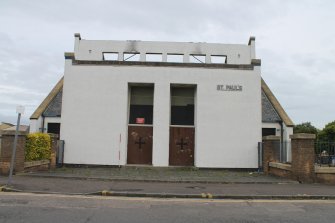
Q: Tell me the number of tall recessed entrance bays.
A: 2